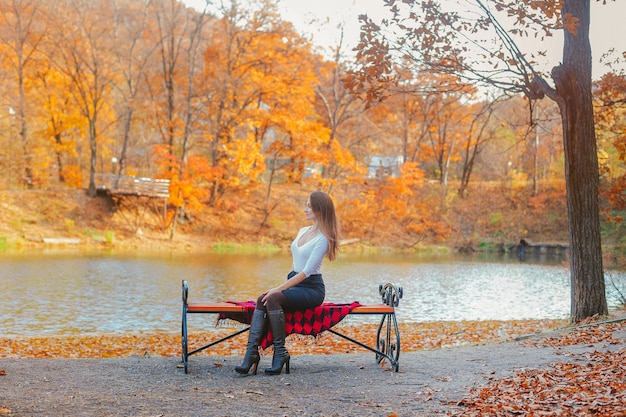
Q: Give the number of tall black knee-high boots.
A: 2